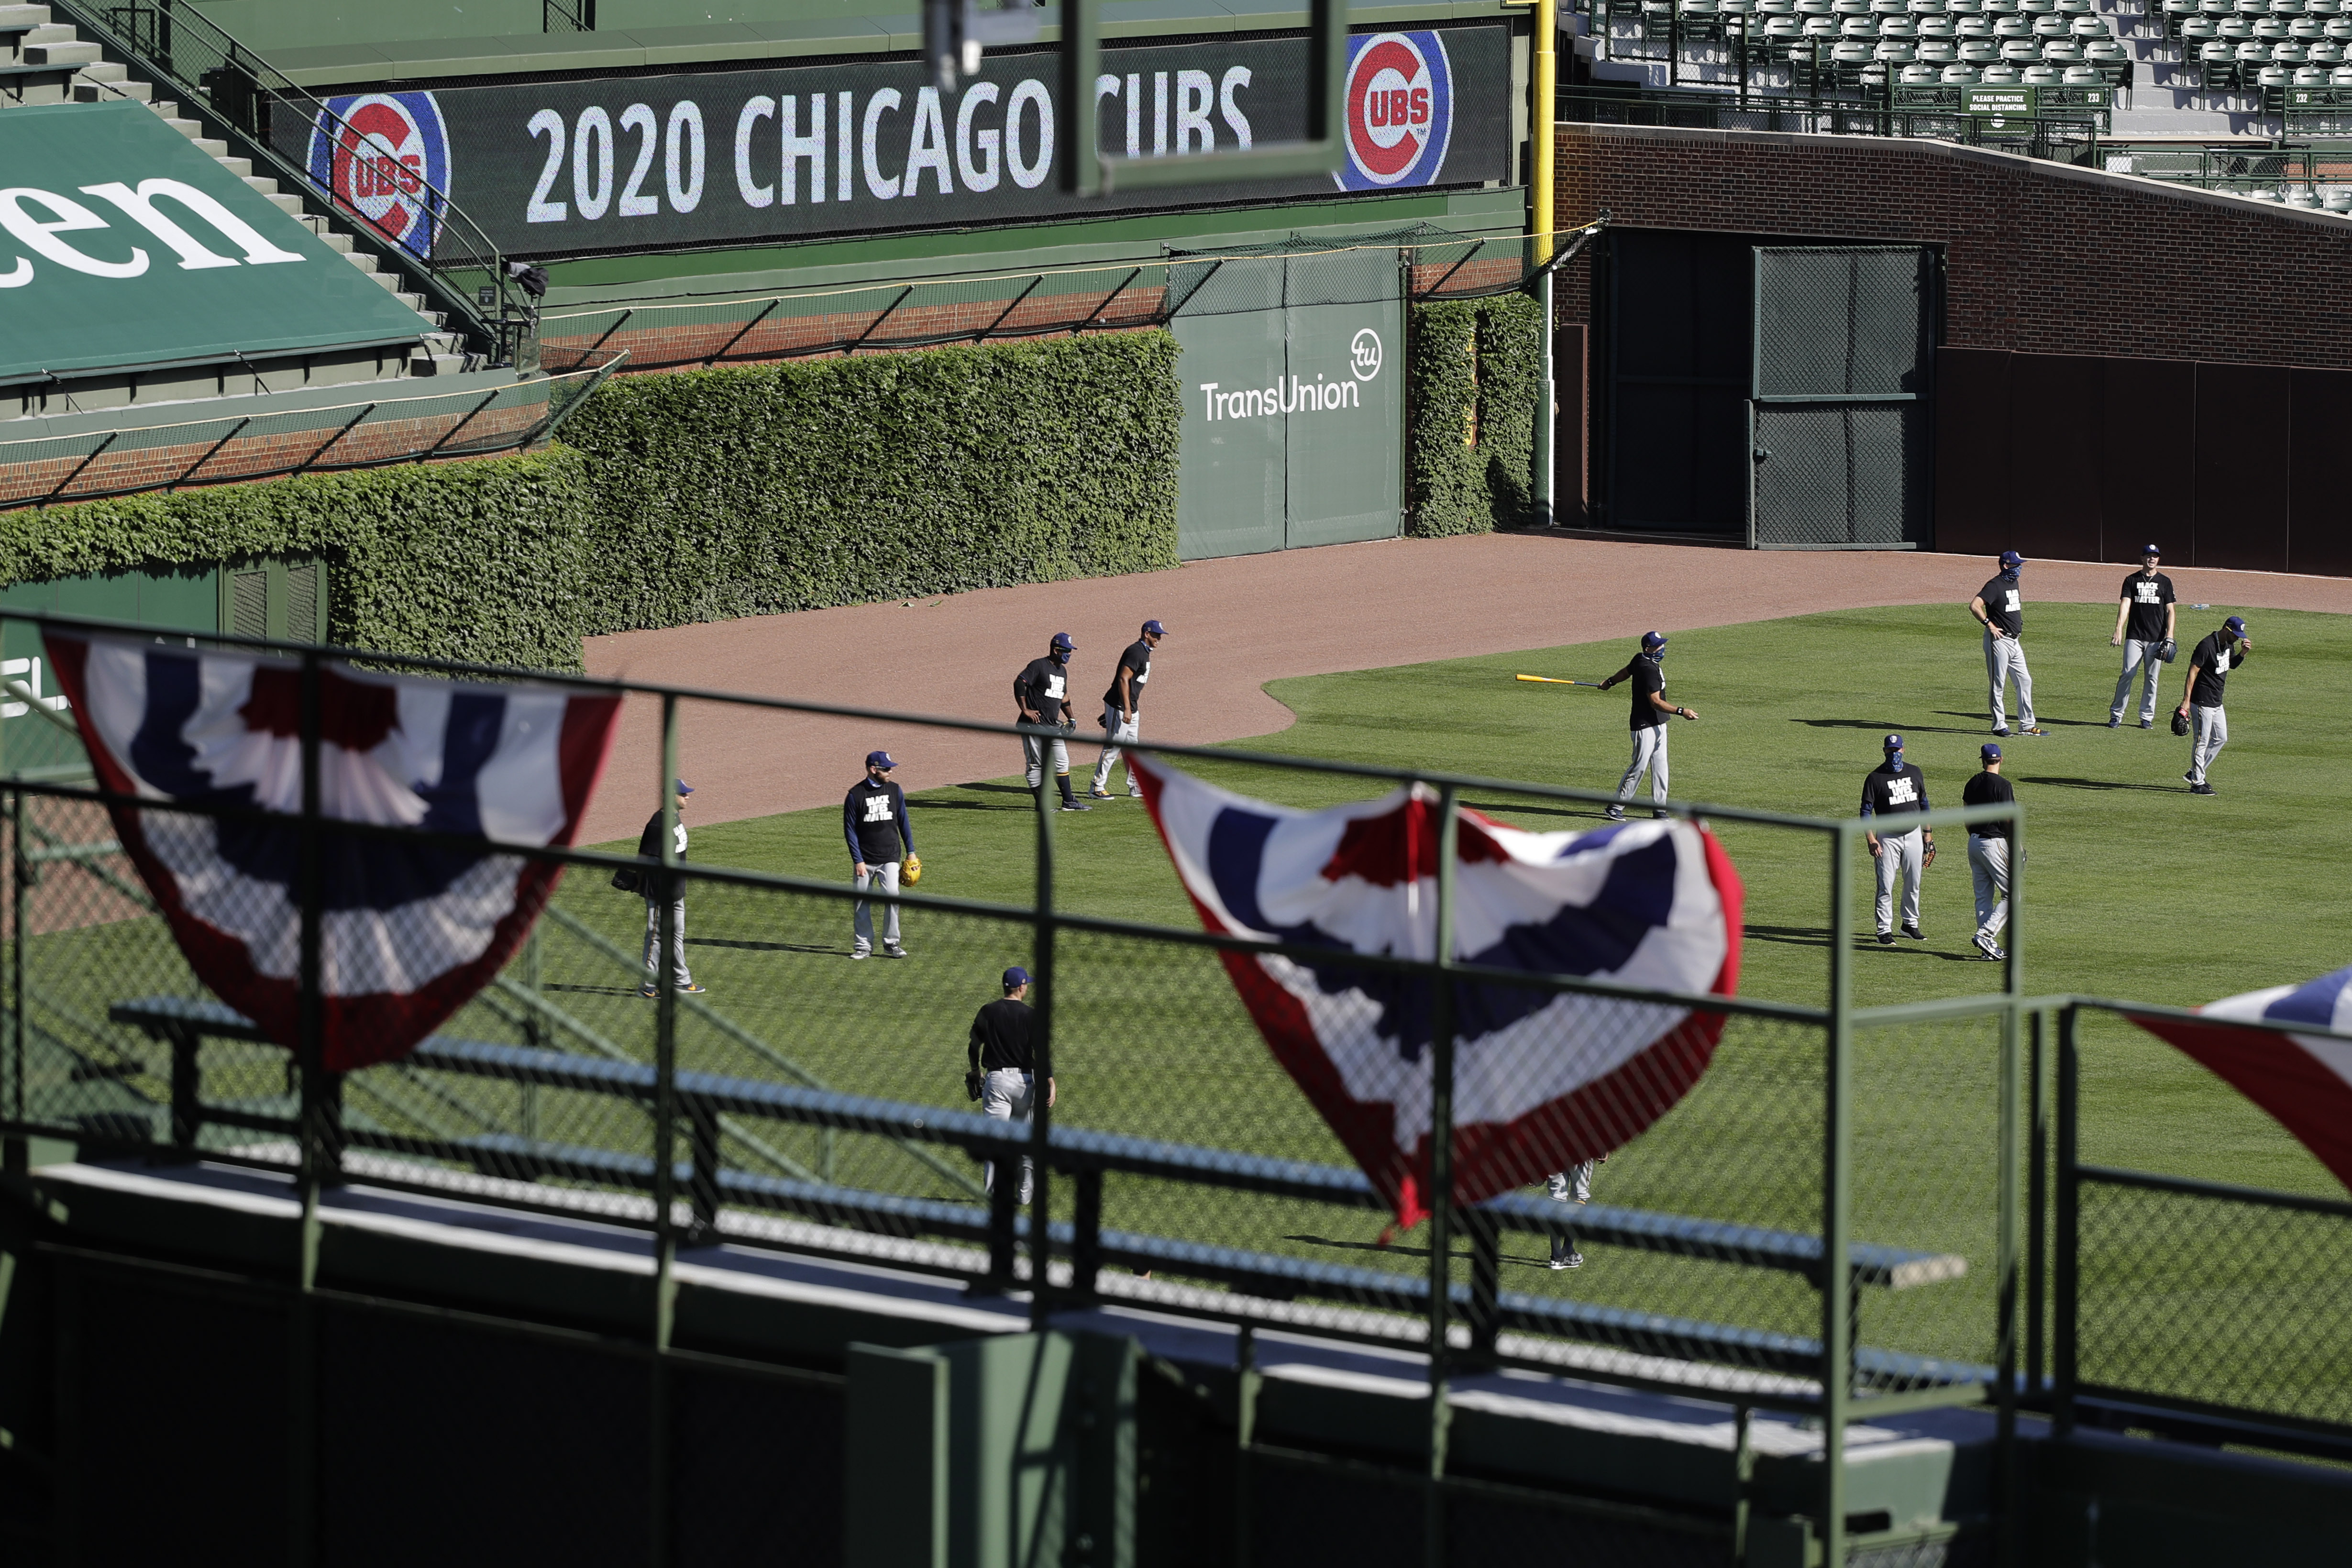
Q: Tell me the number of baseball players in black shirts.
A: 11